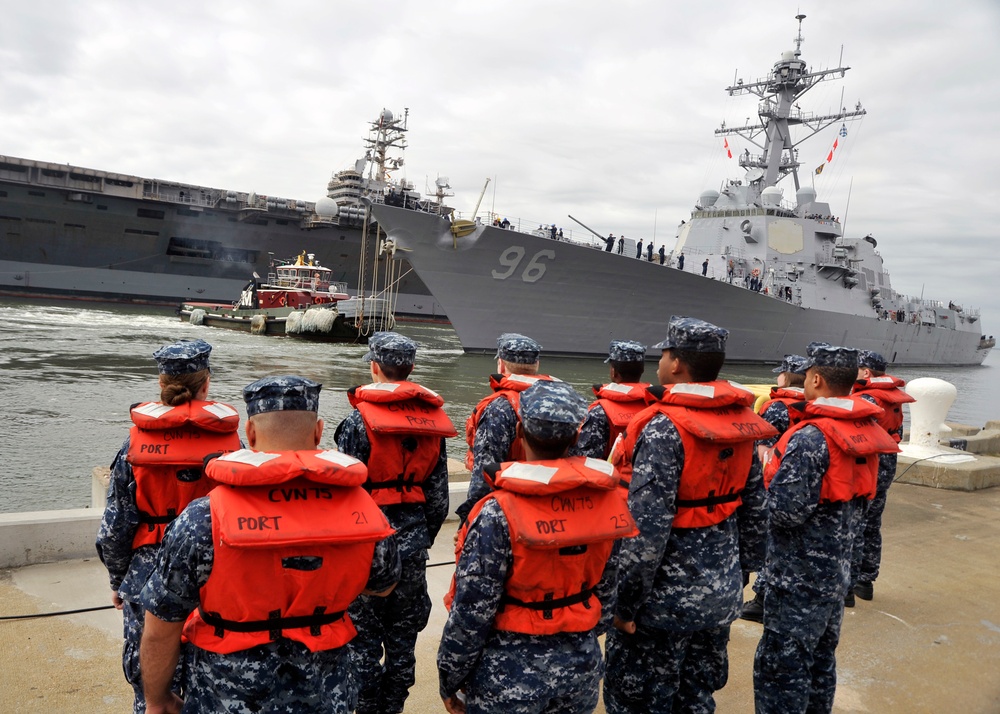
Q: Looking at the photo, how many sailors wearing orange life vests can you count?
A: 10